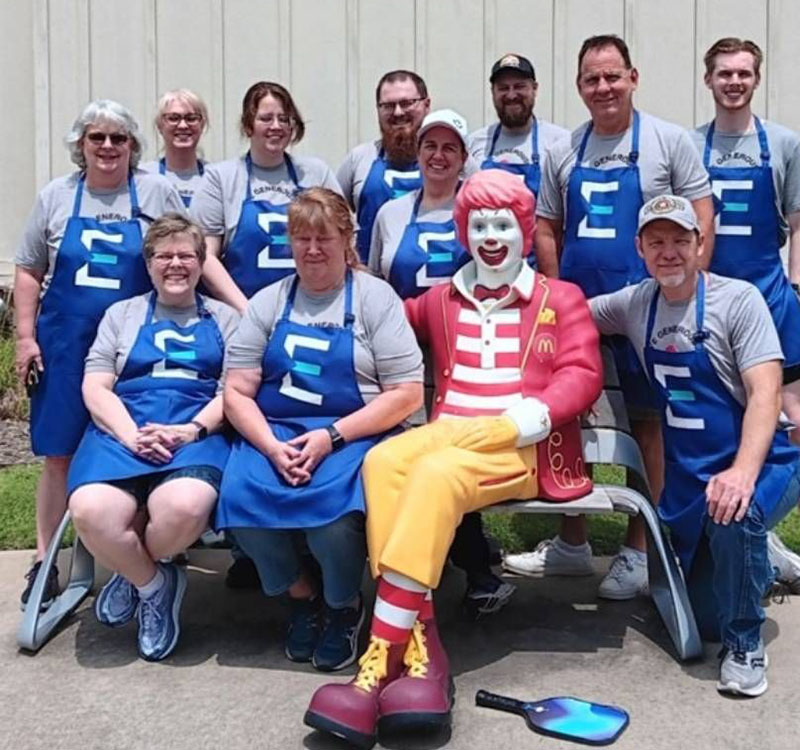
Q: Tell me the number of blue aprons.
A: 11